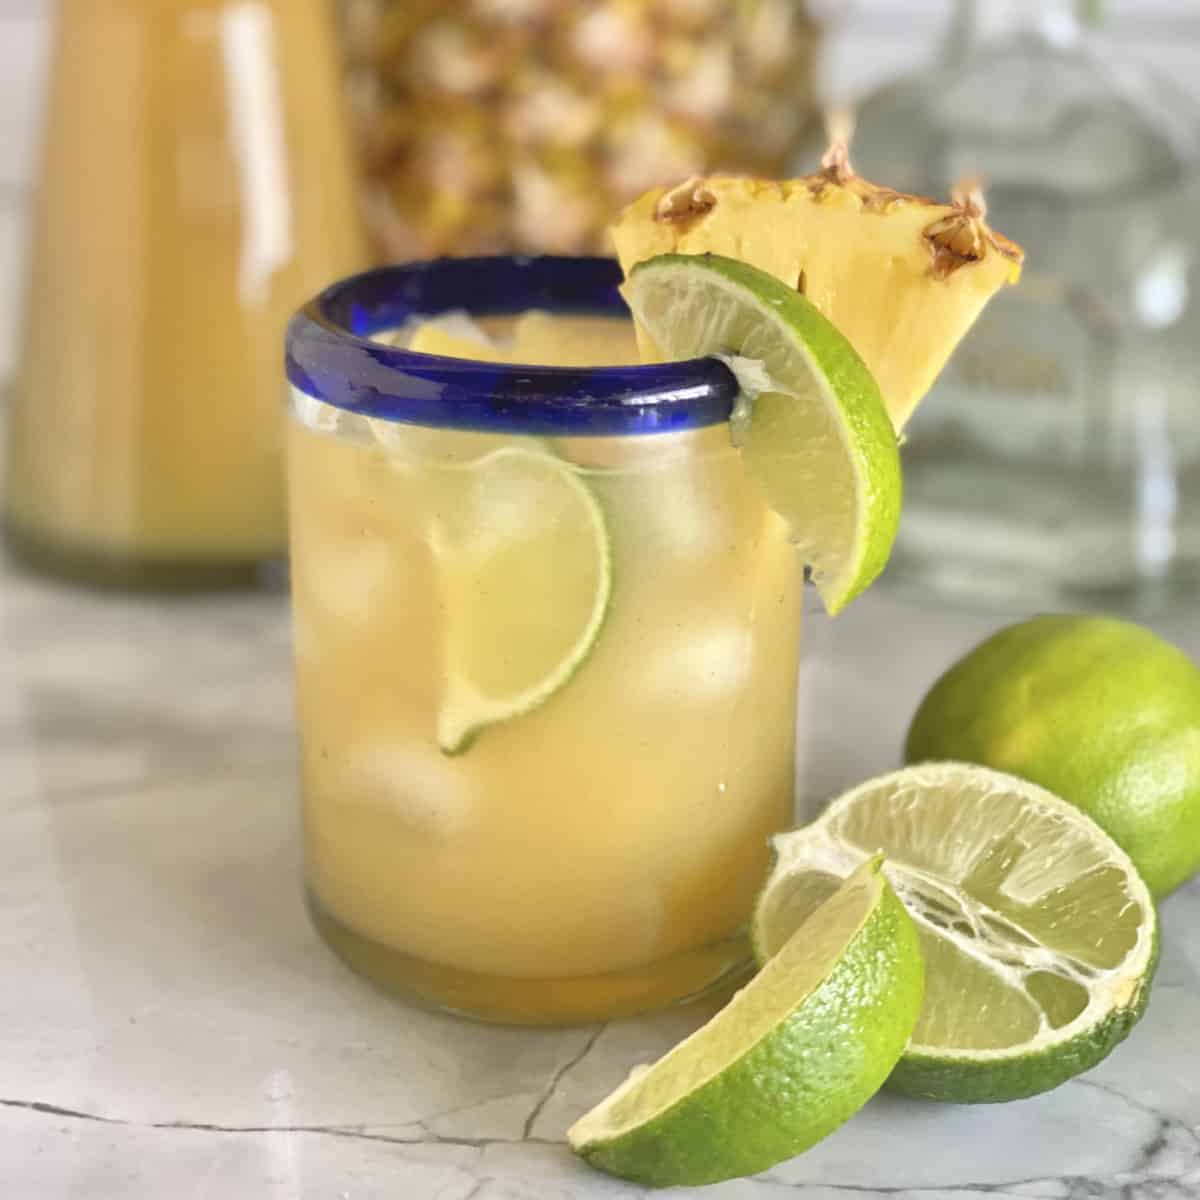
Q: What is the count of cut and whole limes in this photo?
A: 5